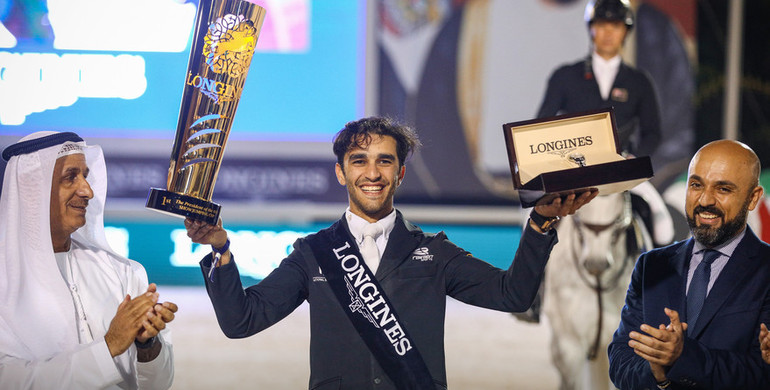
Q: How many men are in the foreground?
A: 3